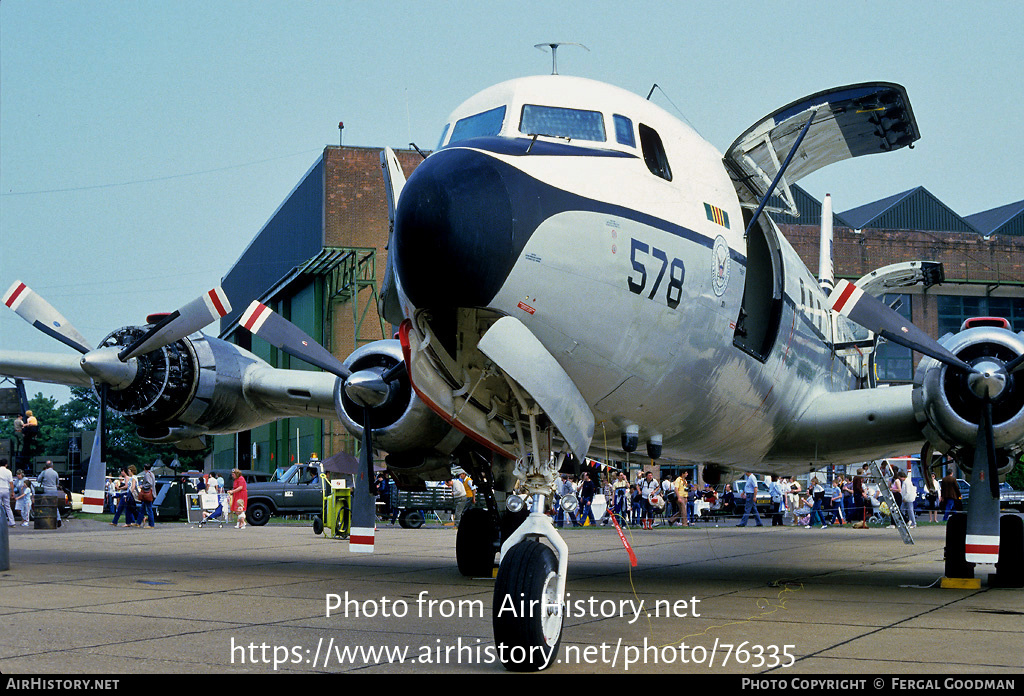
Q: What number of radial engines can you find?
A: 3